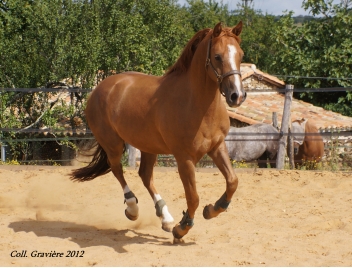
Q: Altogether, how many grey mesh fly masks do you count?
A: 1